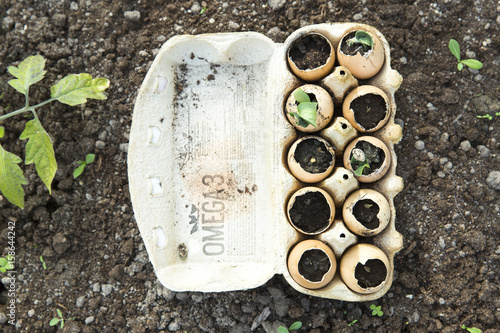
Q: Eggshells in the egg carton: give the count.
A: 10